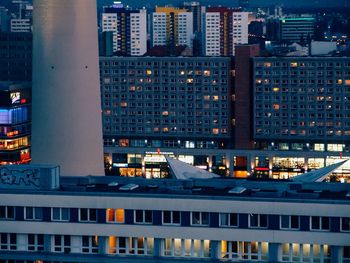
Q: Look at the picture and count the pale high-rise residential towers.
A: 3